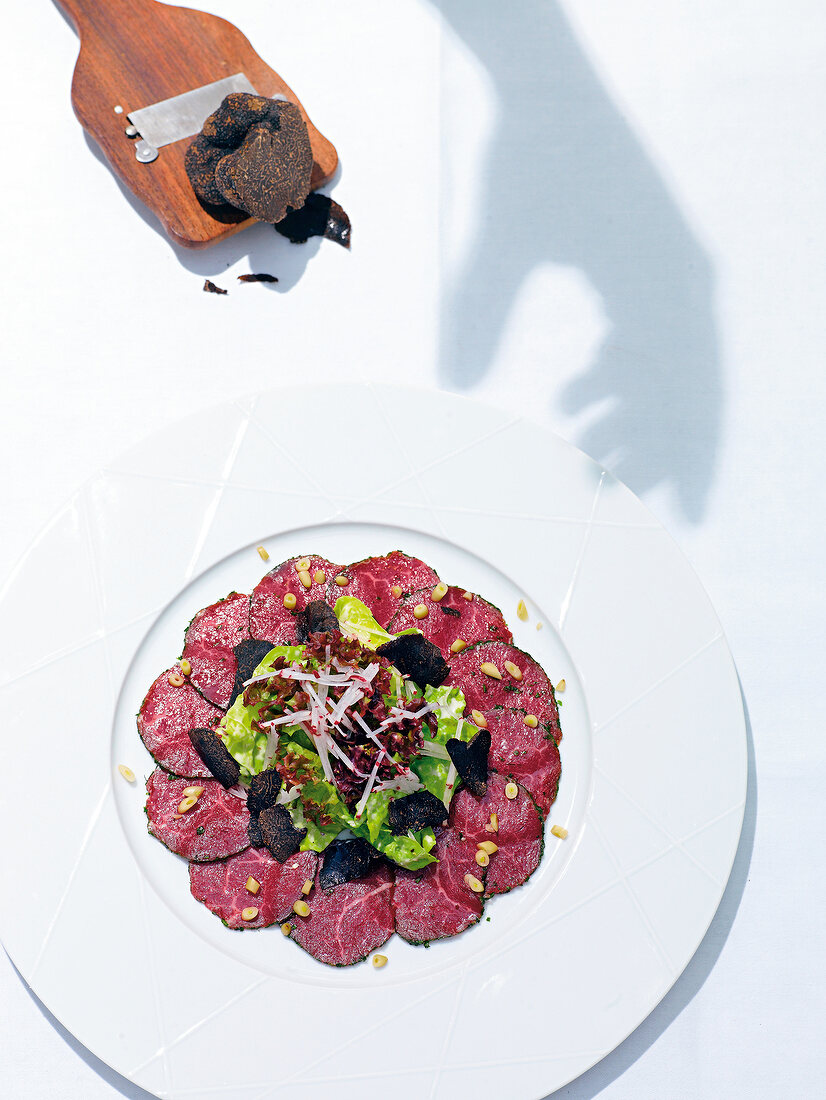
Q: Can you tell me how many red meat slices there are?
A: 12